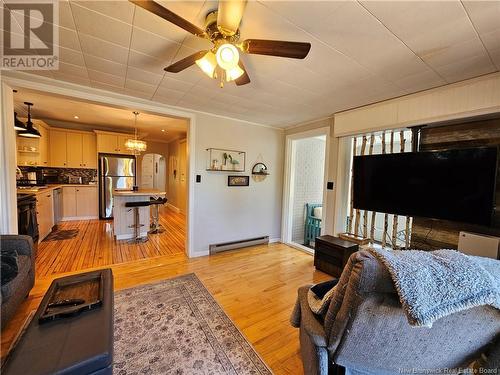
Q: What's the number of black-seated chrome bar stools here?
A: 2